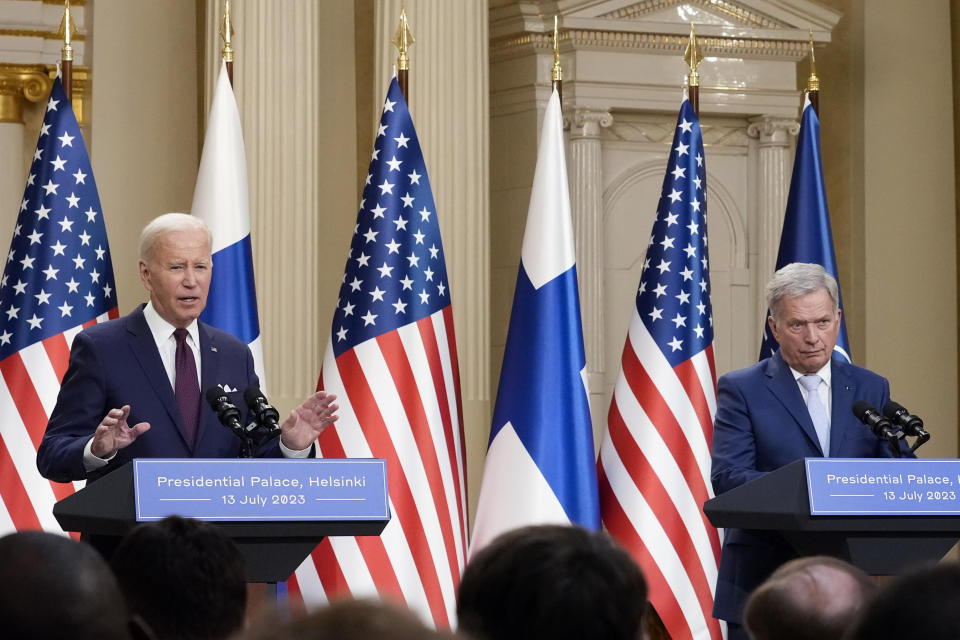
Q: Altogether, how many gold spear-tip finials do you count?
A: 6